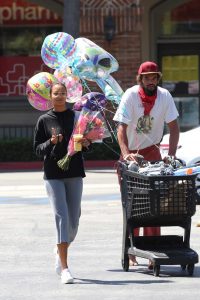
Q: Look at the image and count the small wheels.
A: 4